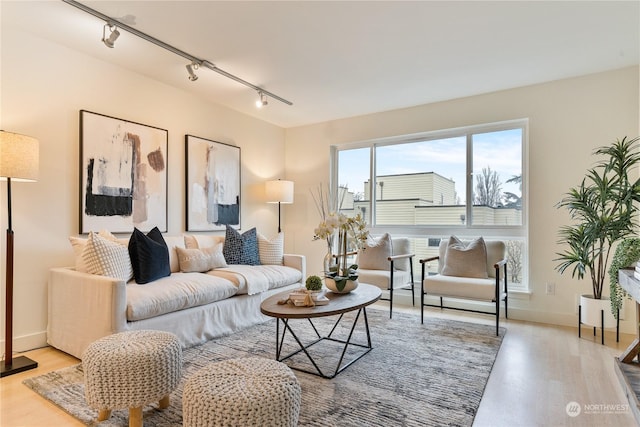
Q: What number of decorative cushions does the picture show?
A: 7